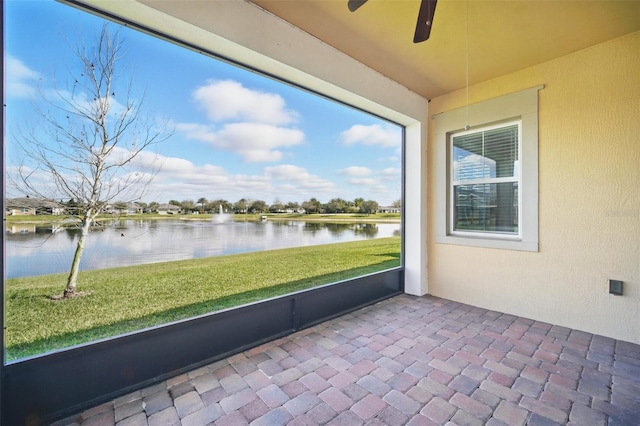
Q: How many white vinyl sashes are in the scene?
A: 2